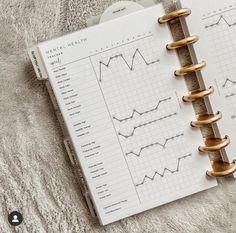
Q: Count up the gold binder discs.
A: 7